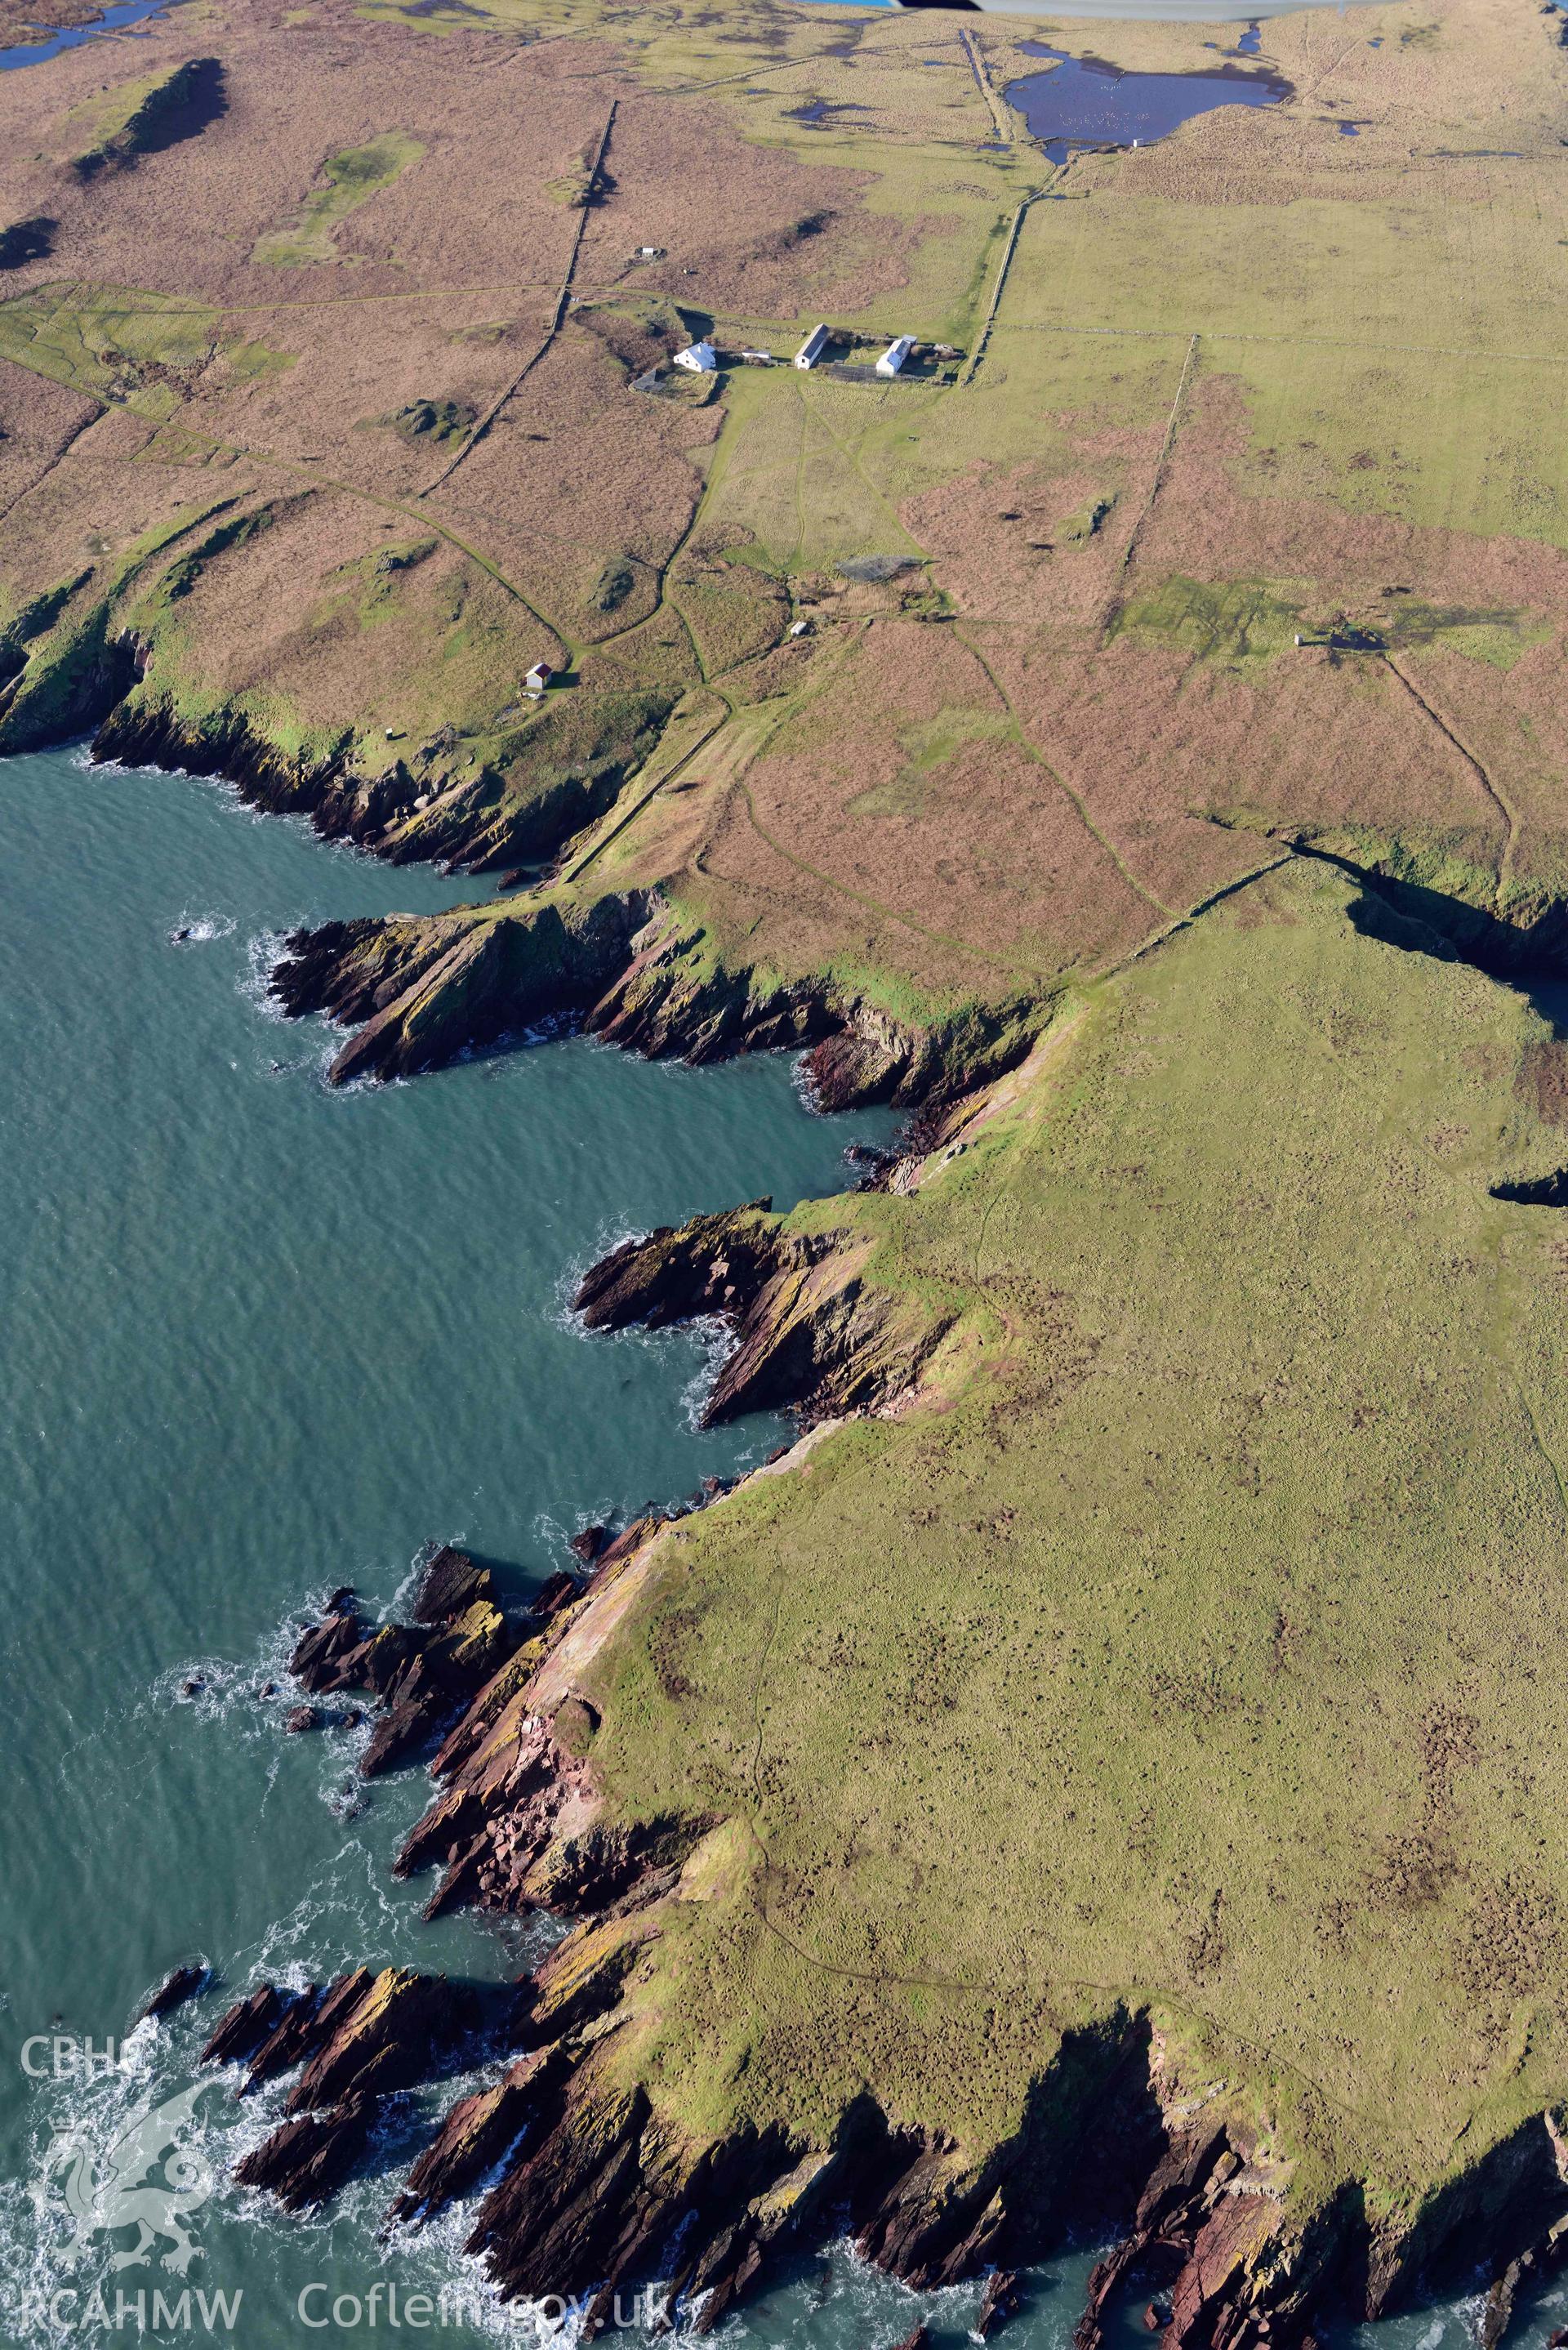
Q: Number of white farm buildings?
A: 3